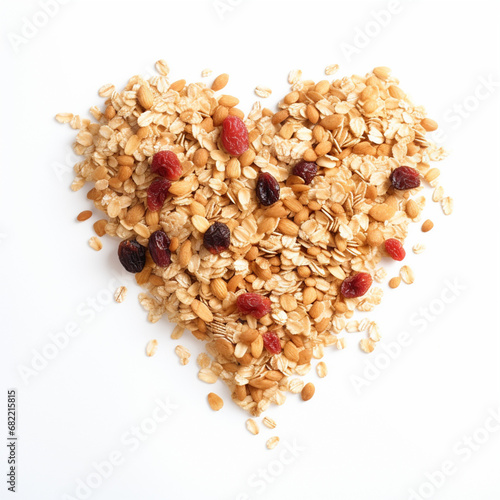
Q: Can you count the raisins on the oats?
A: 13